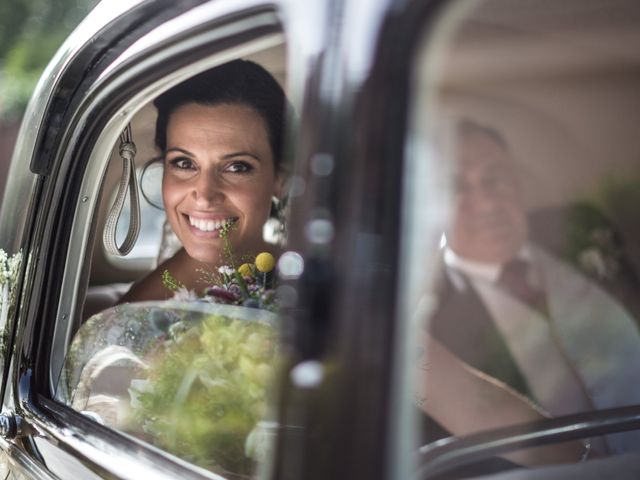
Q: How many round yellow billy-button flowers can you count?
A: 2